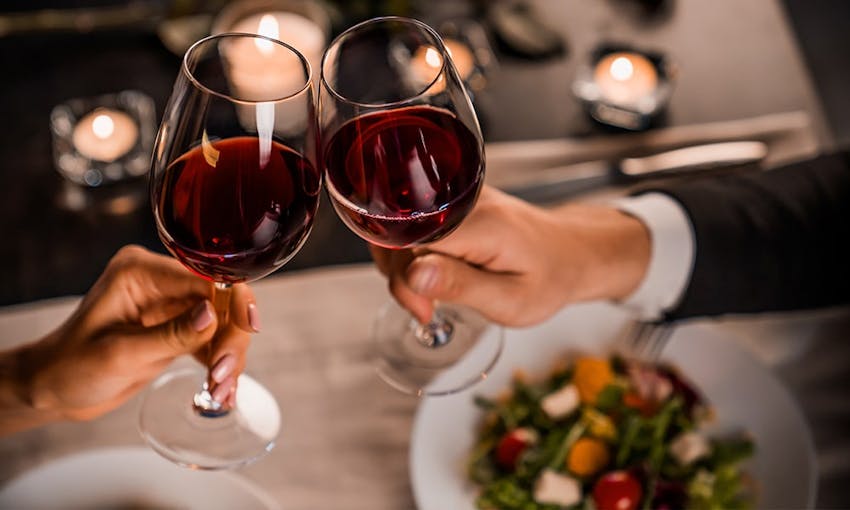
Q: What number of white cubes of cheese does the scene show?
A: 3